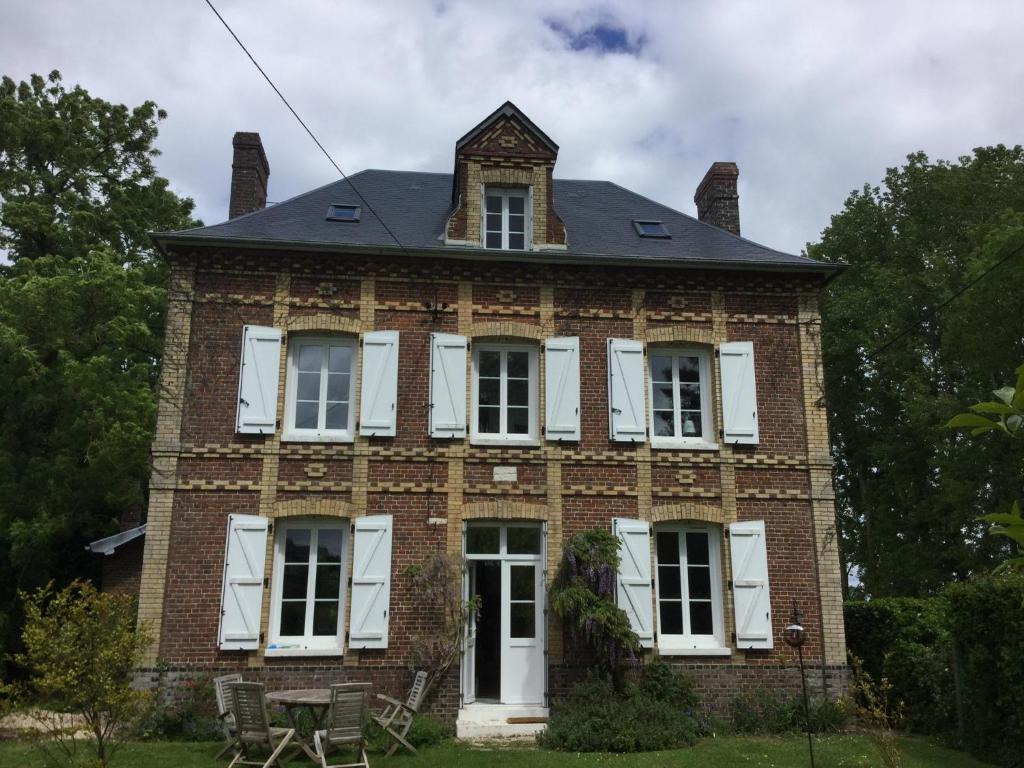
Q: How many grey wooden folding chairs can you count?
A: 4